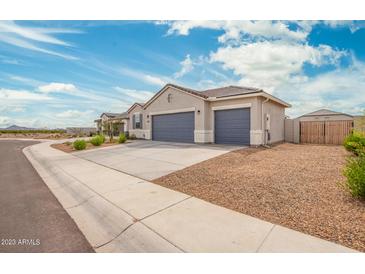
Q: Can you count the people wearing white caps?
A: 0